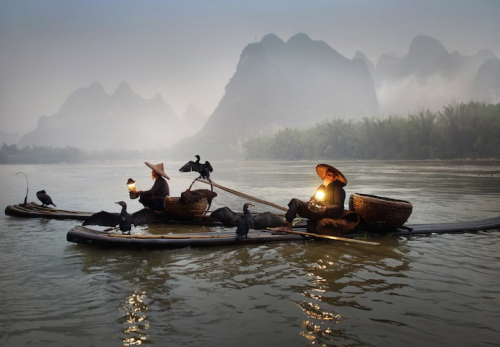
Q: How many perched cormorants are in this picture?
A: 4